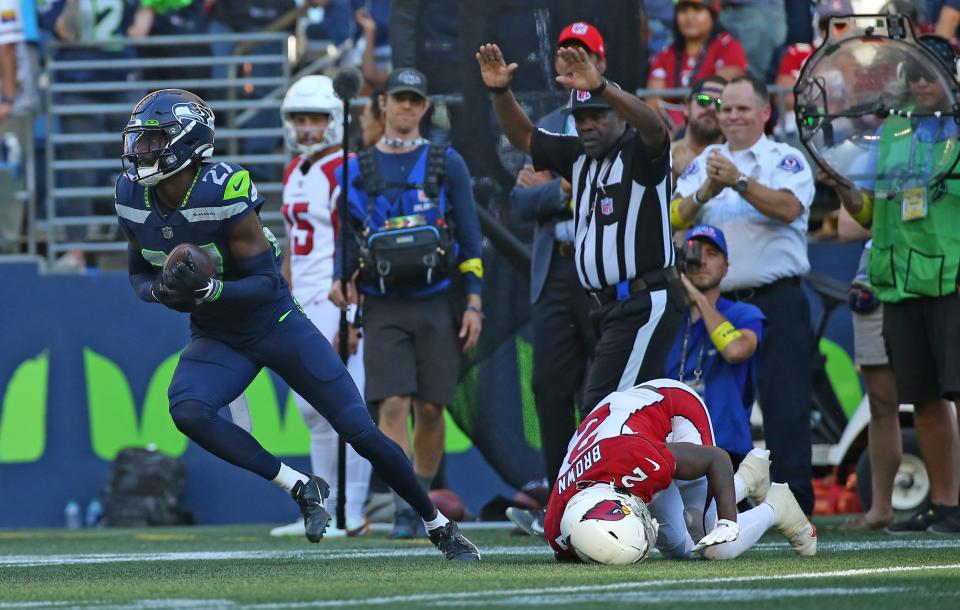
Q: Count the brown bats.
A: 0